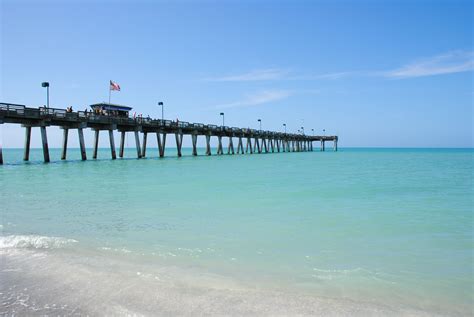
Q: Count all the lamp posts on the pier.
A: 9